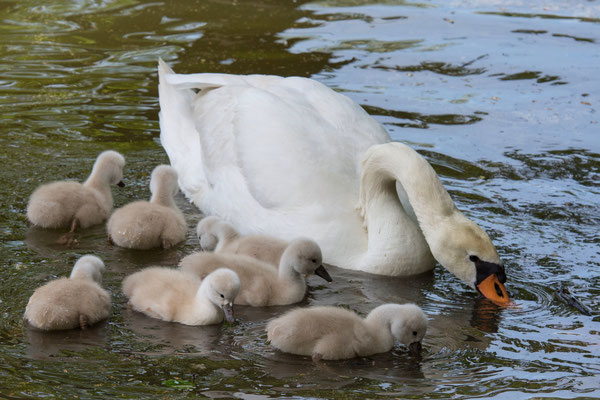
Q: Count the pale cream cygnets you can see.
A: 7